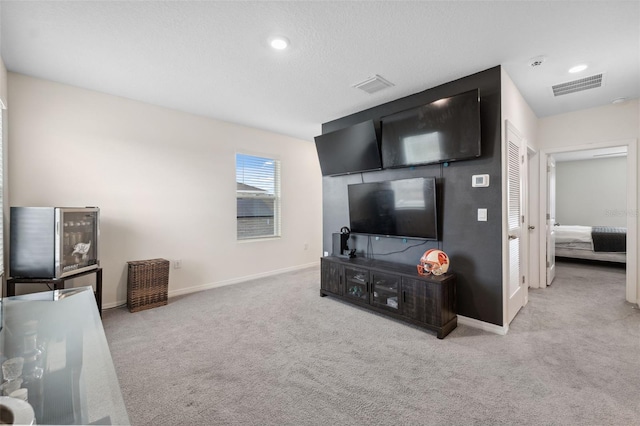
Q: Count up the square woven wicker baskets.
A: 1